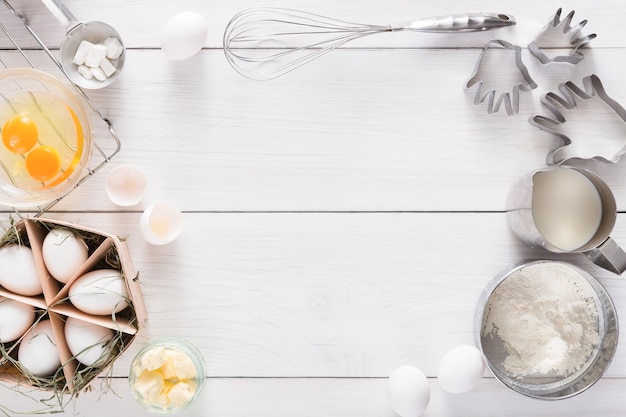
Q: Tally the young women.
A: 0